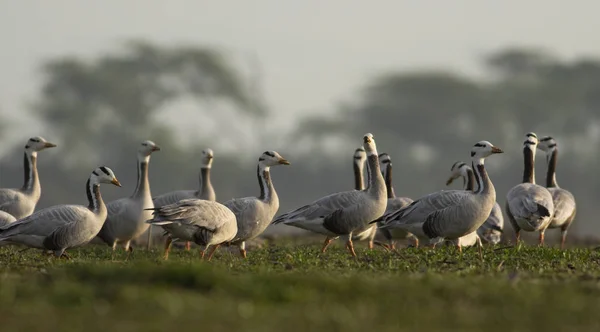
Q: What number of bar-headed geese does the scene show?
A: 14